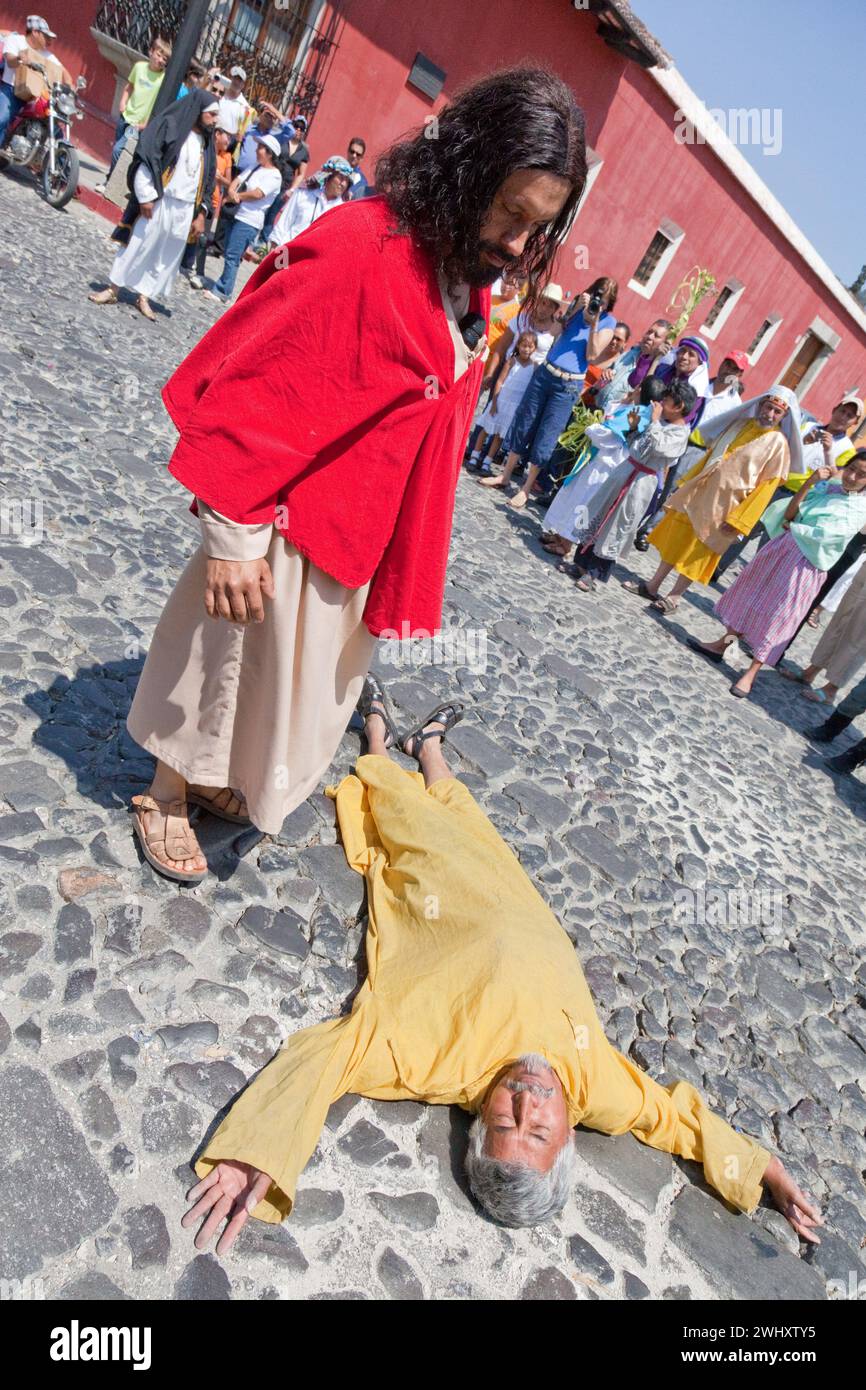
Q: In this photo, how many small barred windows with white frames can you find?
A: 3